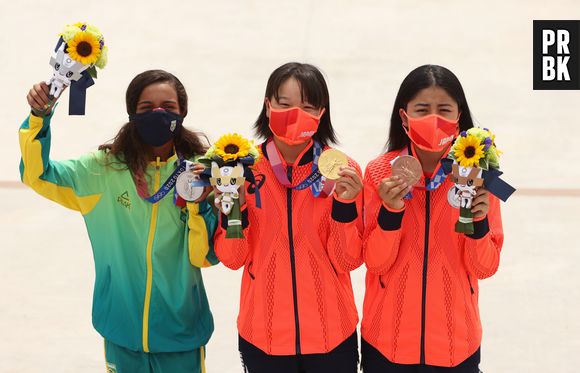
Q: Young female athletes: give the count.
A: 3